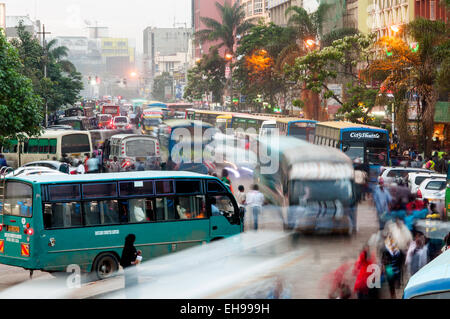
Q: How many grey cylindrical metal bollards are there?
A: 0